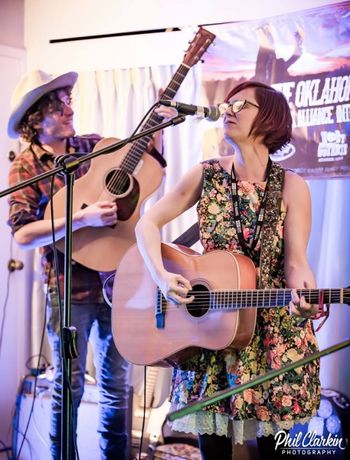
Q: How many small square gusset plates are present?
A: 0